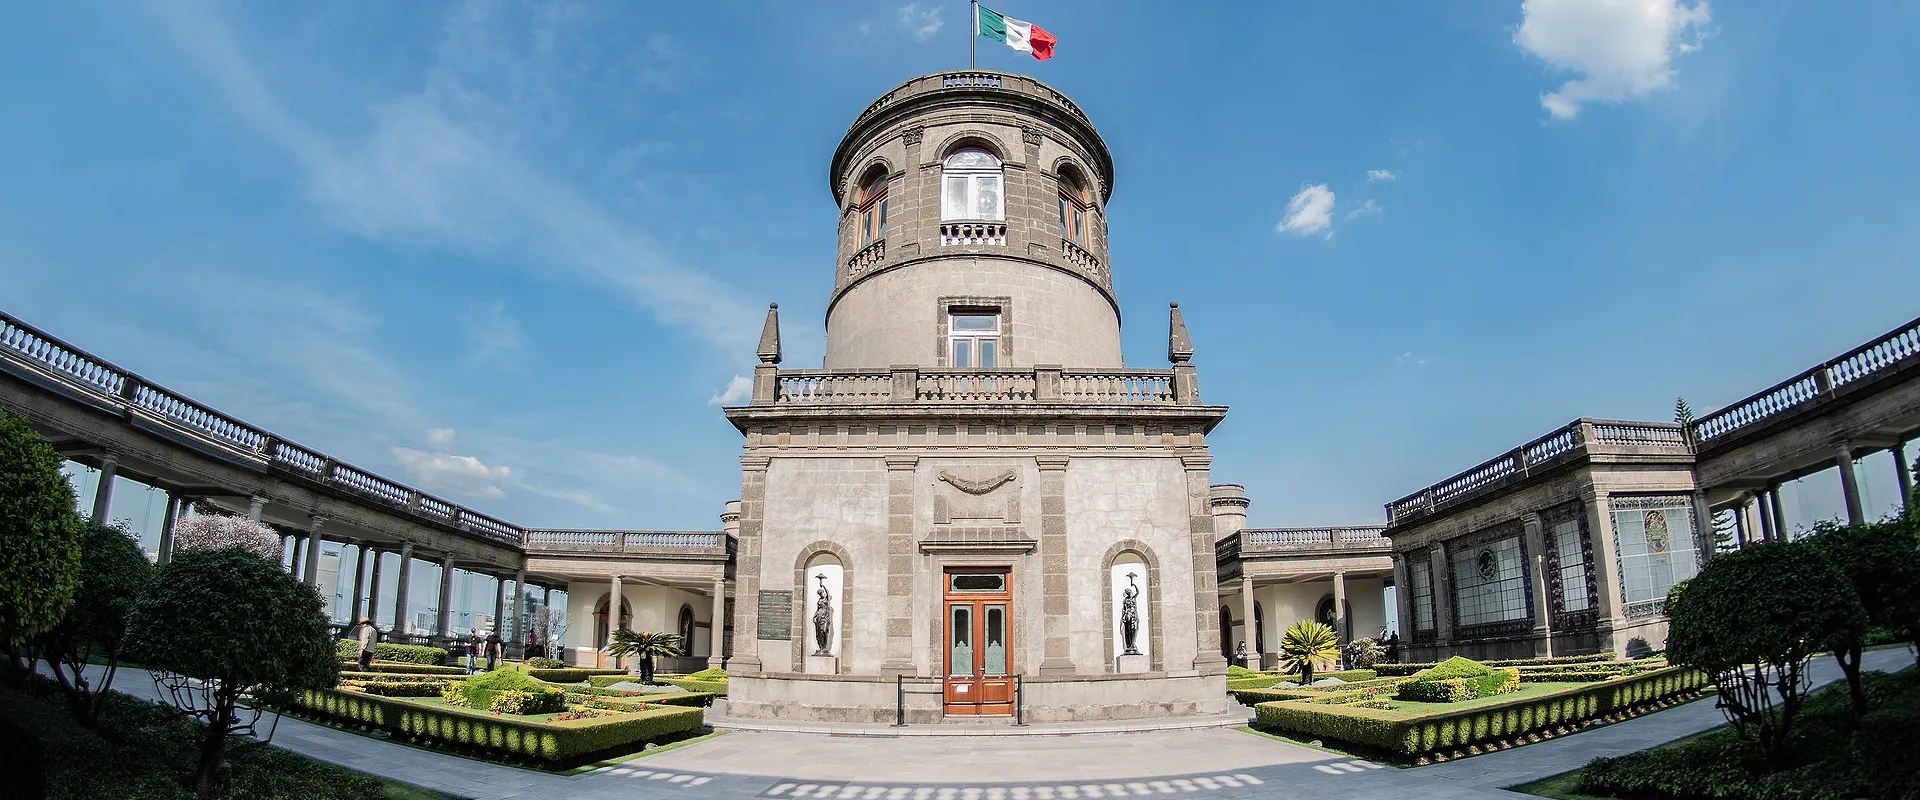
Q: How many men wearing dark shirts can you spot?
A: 2